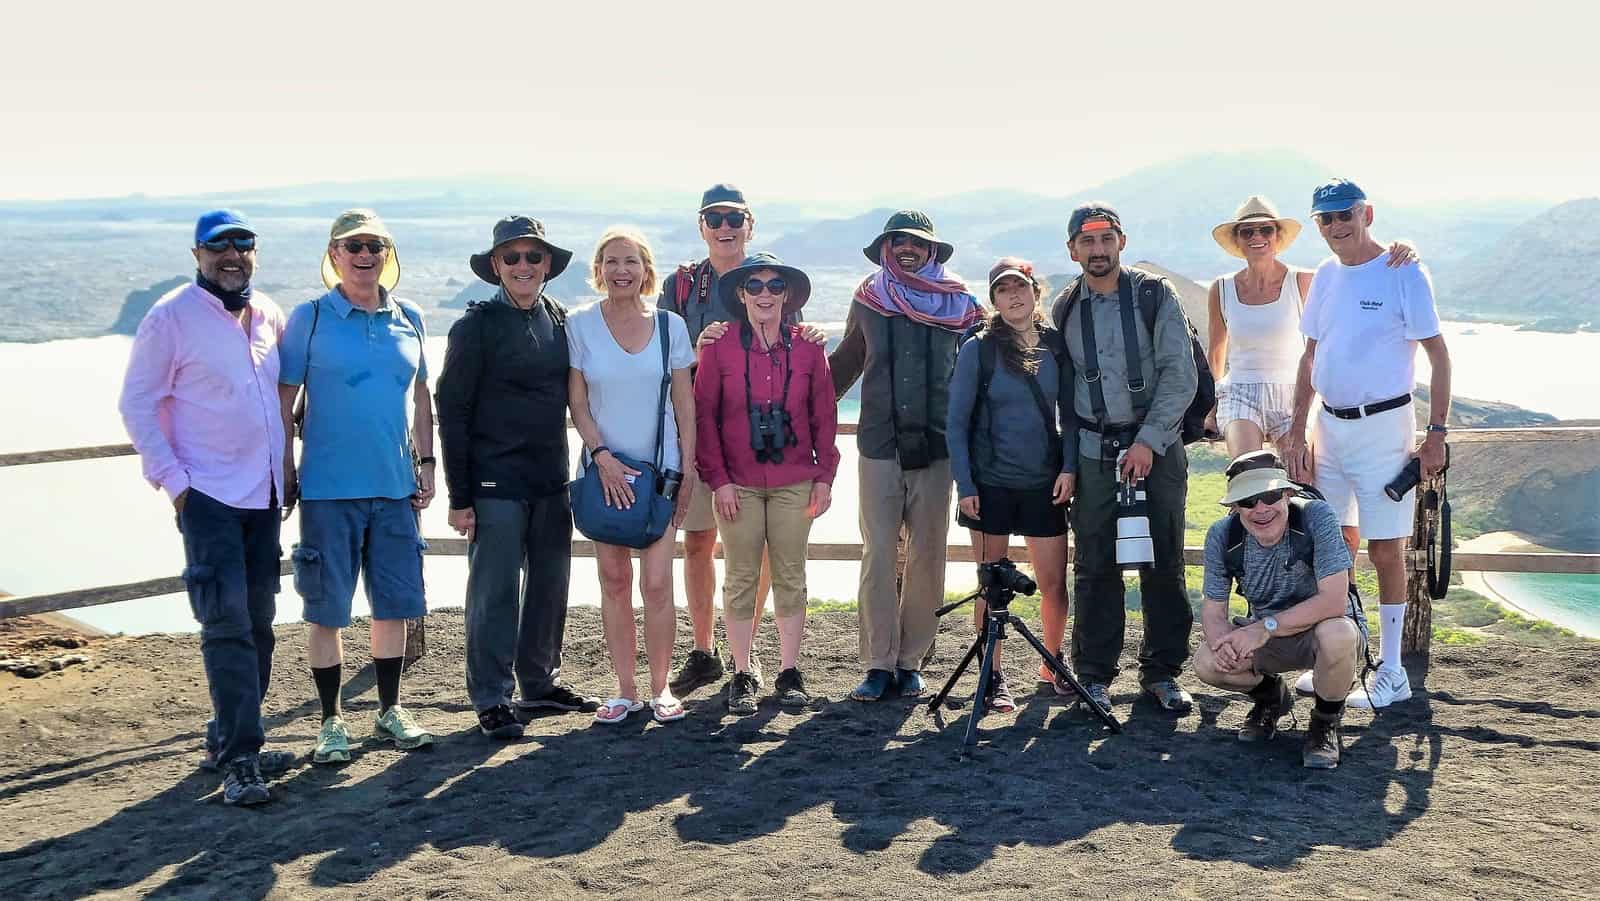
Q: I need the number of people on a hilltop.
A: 12